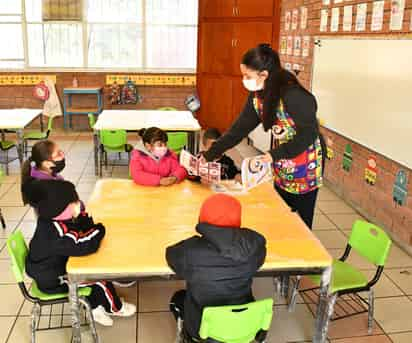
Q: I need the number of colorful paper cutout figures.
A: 4